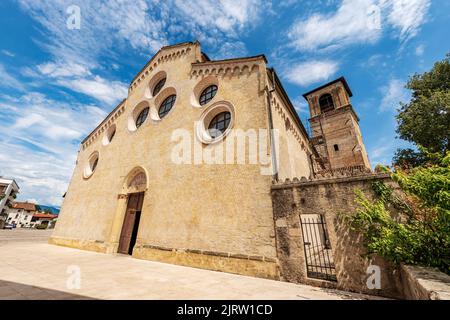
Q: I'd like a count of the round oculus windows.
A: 7